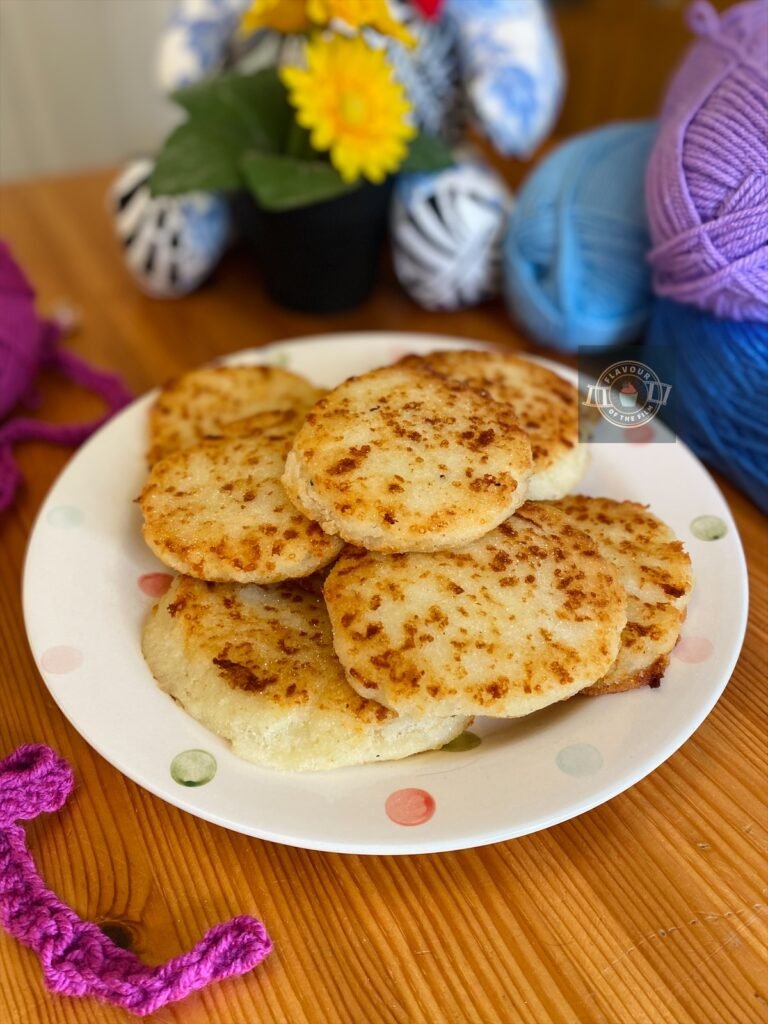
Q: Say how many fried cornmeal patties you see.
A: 7